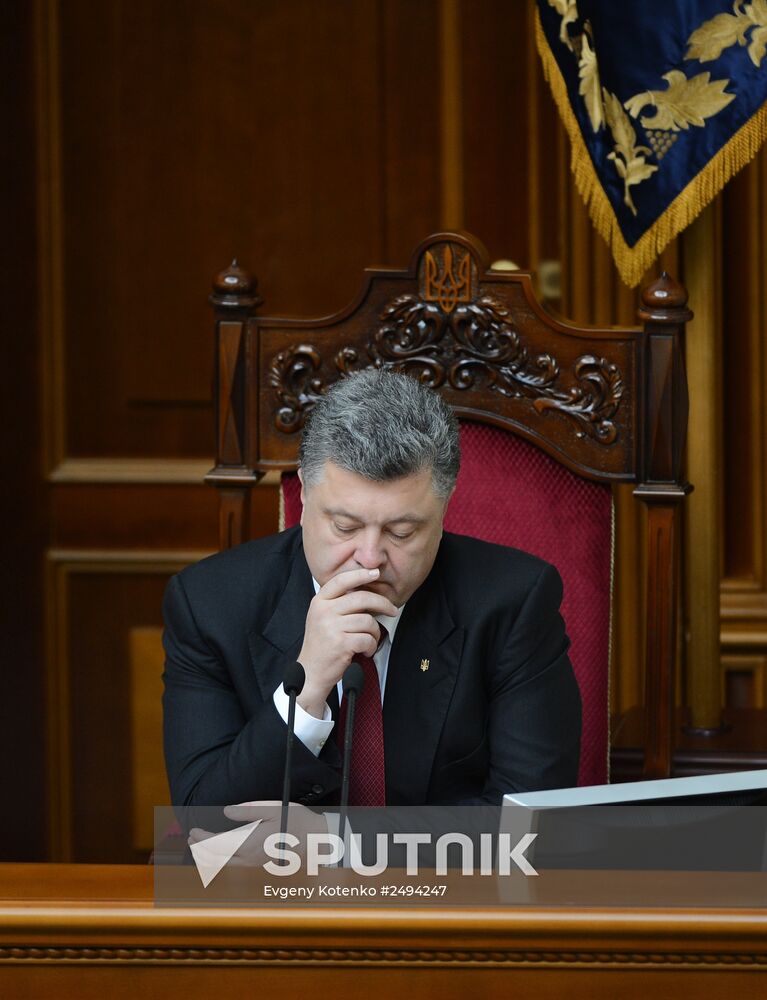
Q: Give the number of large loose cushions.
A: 0